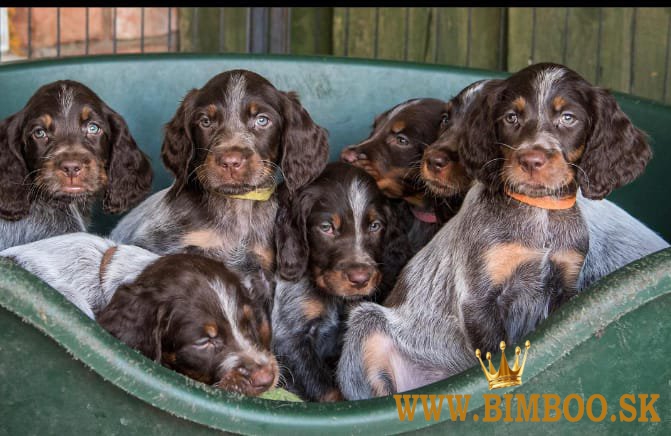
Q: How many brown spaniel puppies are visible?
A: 7